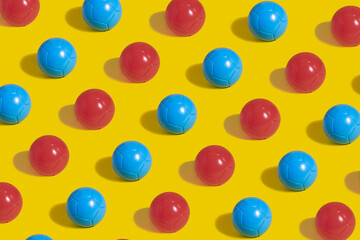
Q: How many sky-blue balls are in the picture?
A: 12